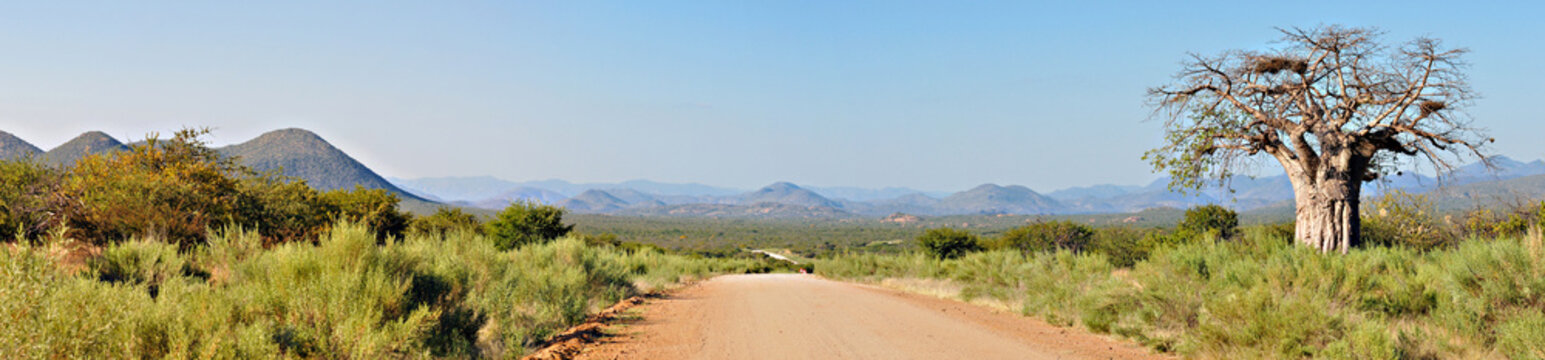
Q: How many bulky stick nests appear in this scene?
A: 2